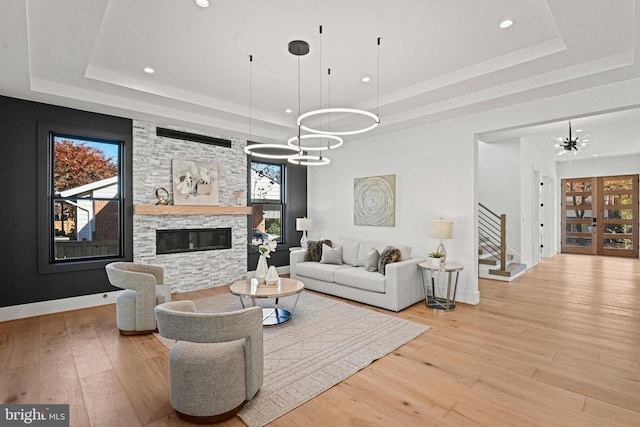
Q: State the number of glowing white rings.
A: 4